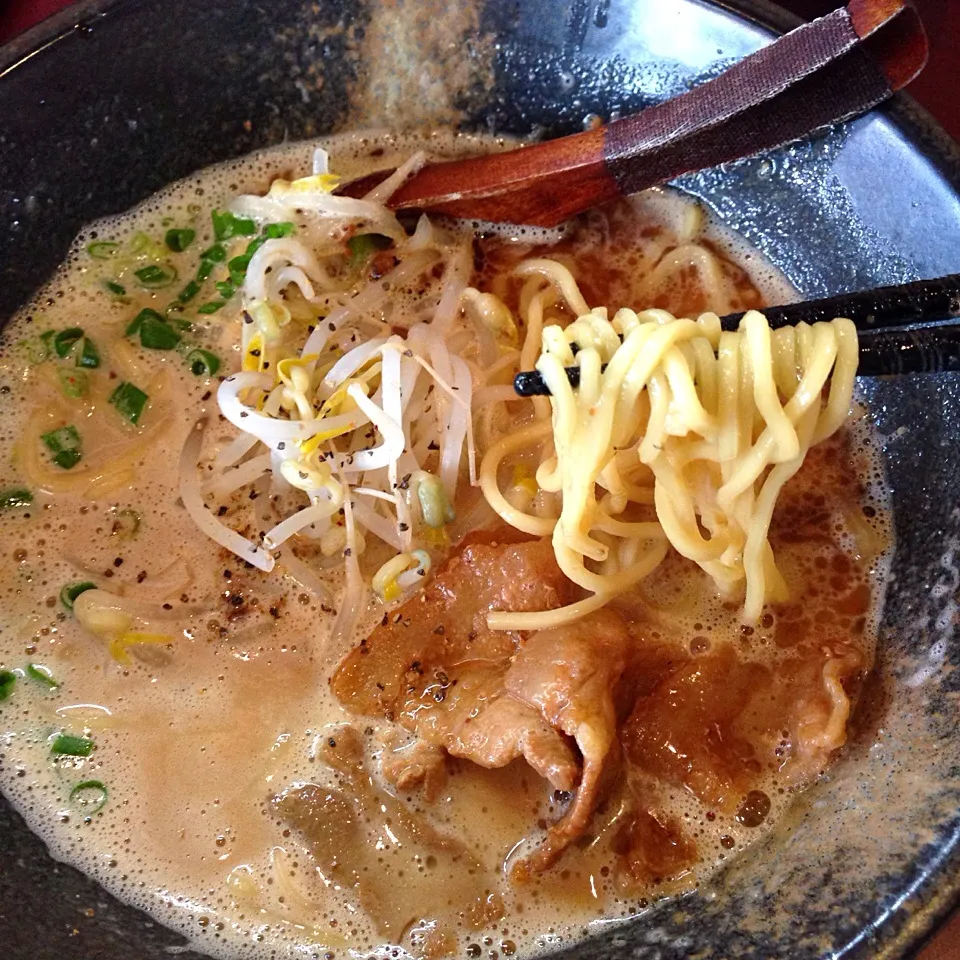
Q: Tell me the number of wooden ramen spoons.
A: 1